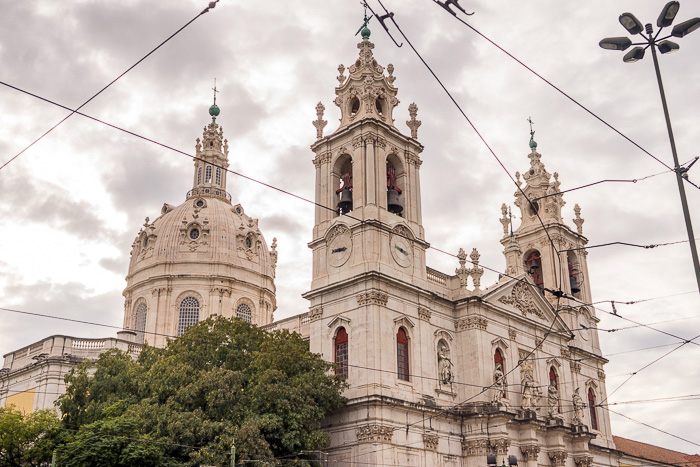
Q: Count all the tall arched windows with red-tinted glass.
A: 5